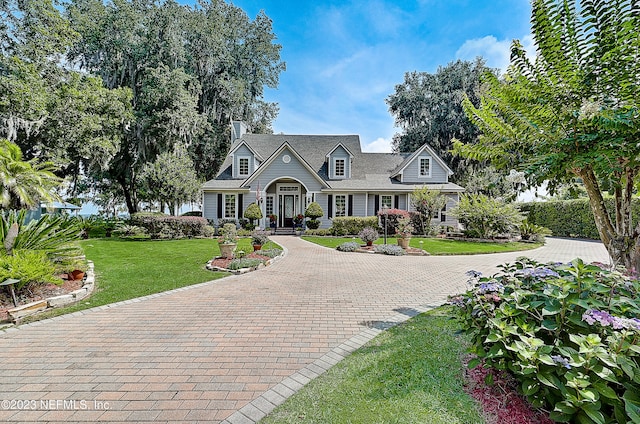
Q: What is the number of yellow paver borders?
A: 0